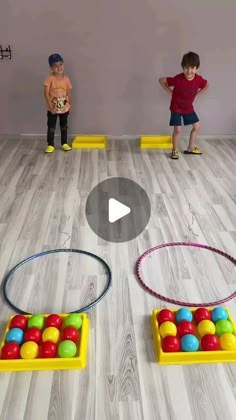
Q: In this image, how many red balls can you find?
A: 11